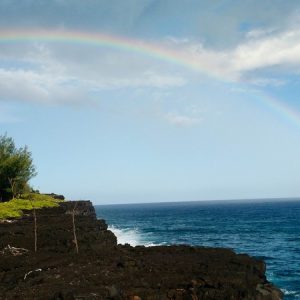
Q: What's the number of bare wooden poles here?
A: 2